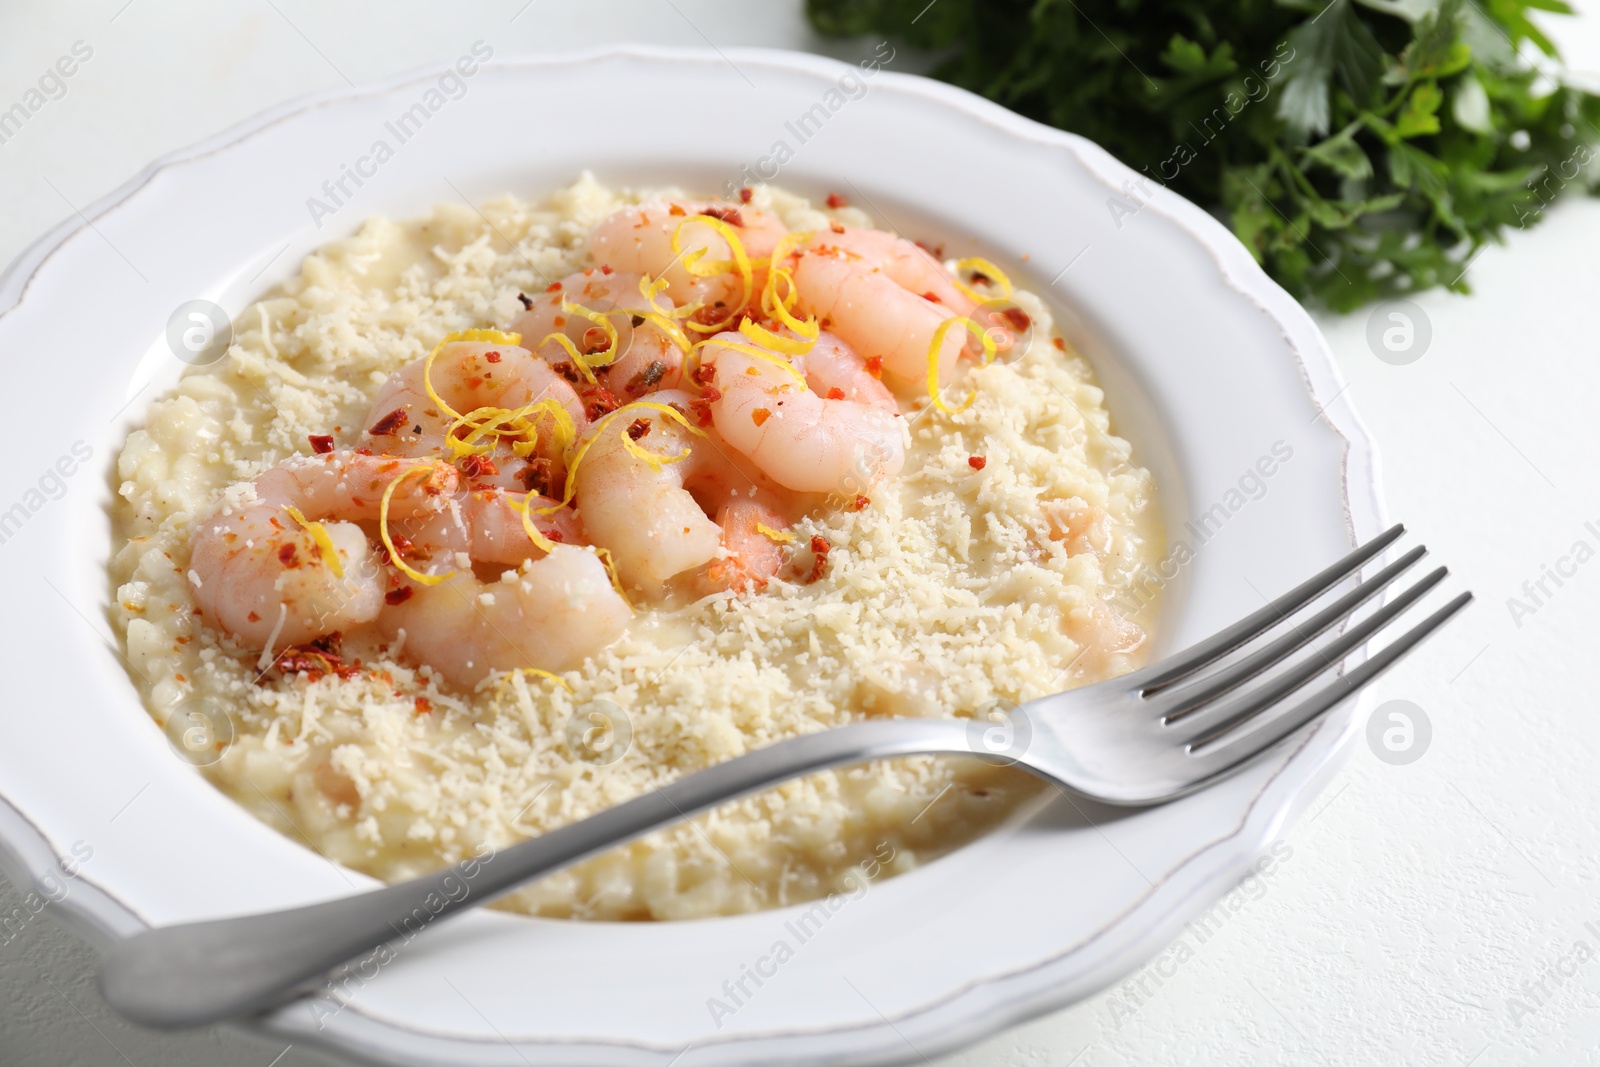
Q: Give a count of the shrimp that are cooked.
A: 8